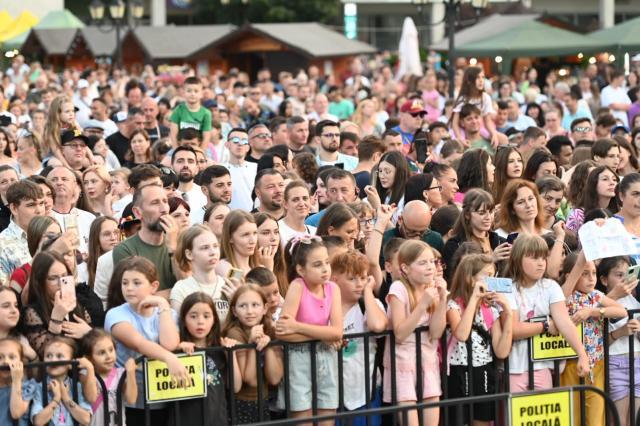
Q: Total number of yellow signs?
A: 3